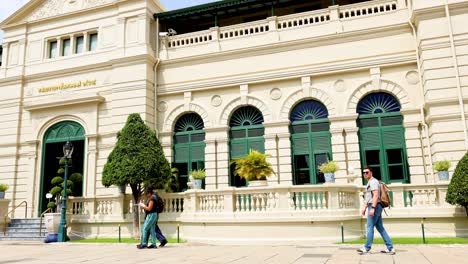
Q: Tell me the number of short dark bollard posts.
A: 4